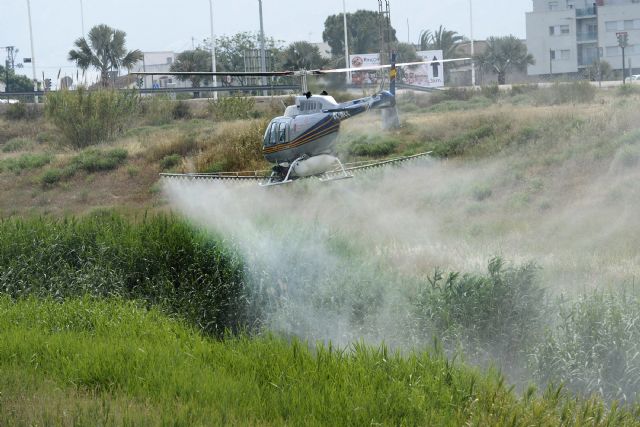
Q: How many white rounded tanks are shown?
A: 1